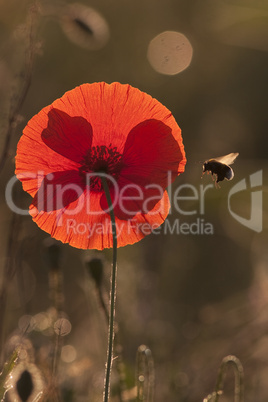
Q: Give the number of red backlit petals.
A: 4